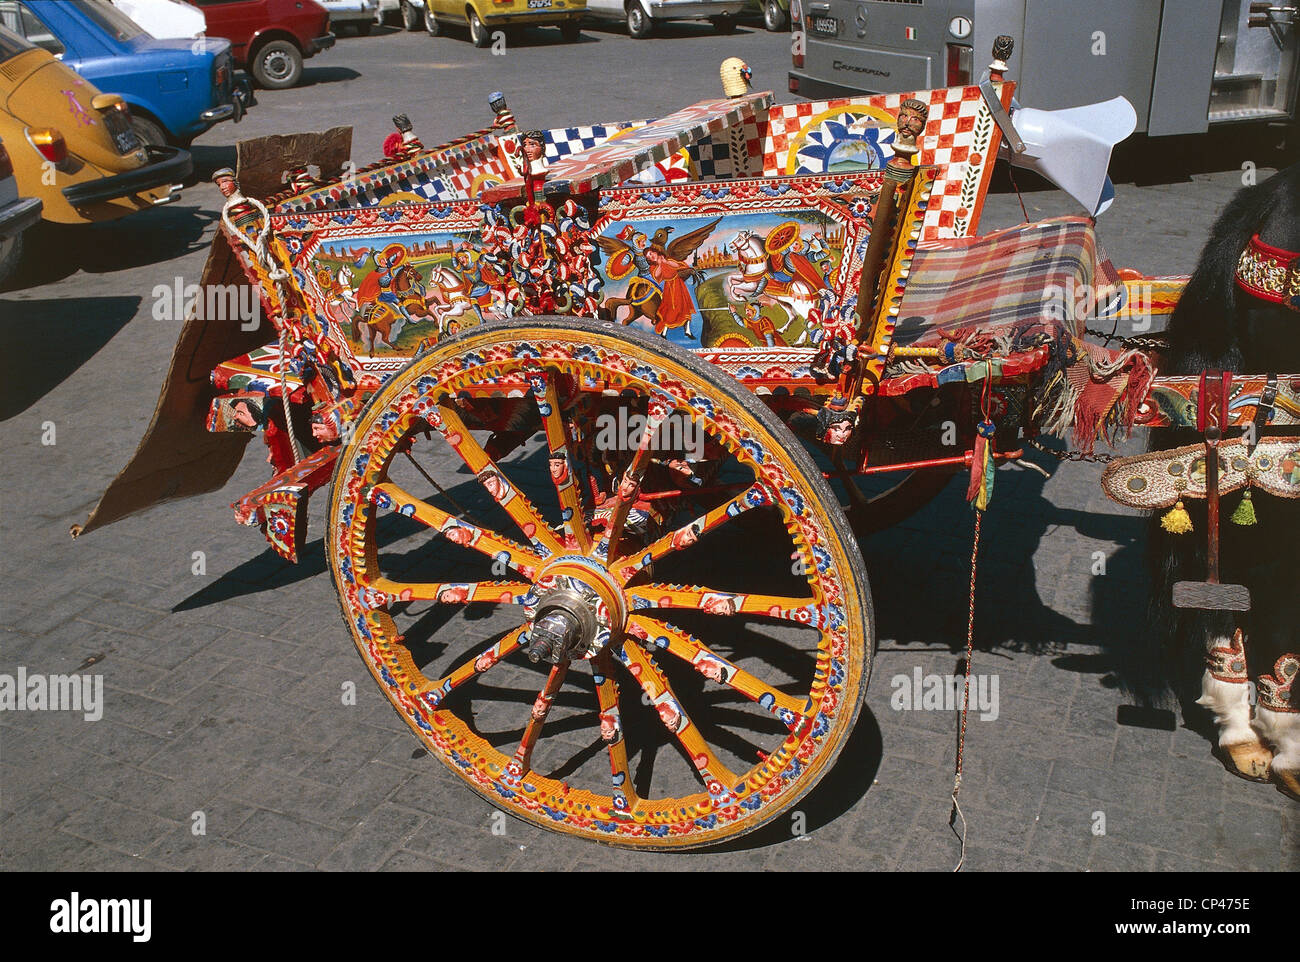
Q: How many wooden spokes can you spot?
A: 12